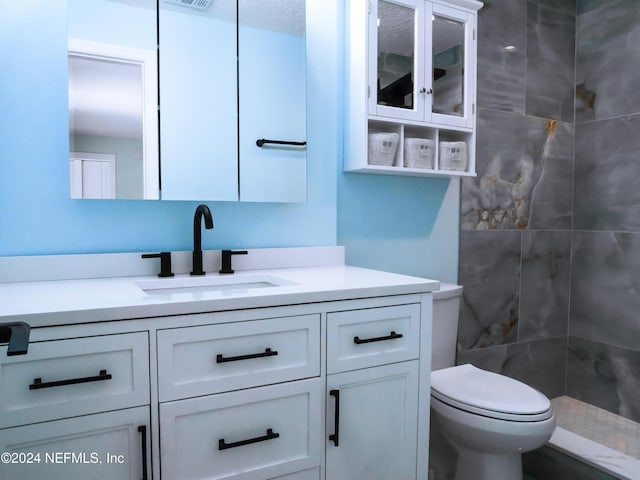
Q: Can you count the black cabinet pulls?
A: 6